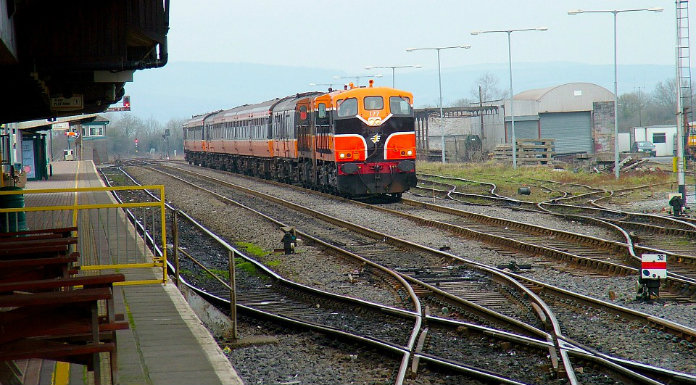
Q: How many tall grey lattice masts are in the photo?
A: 1